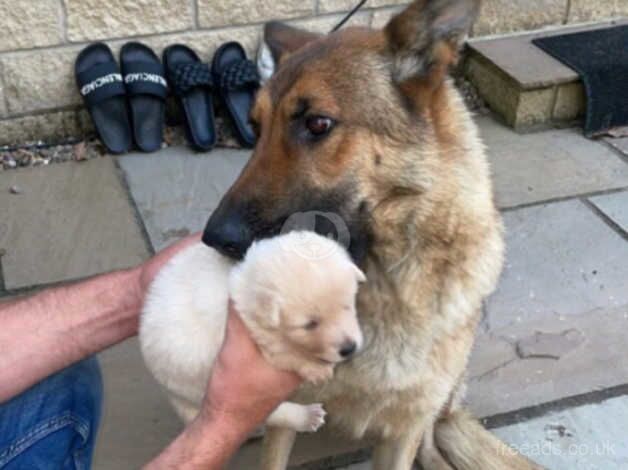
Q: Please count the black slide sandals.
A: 4